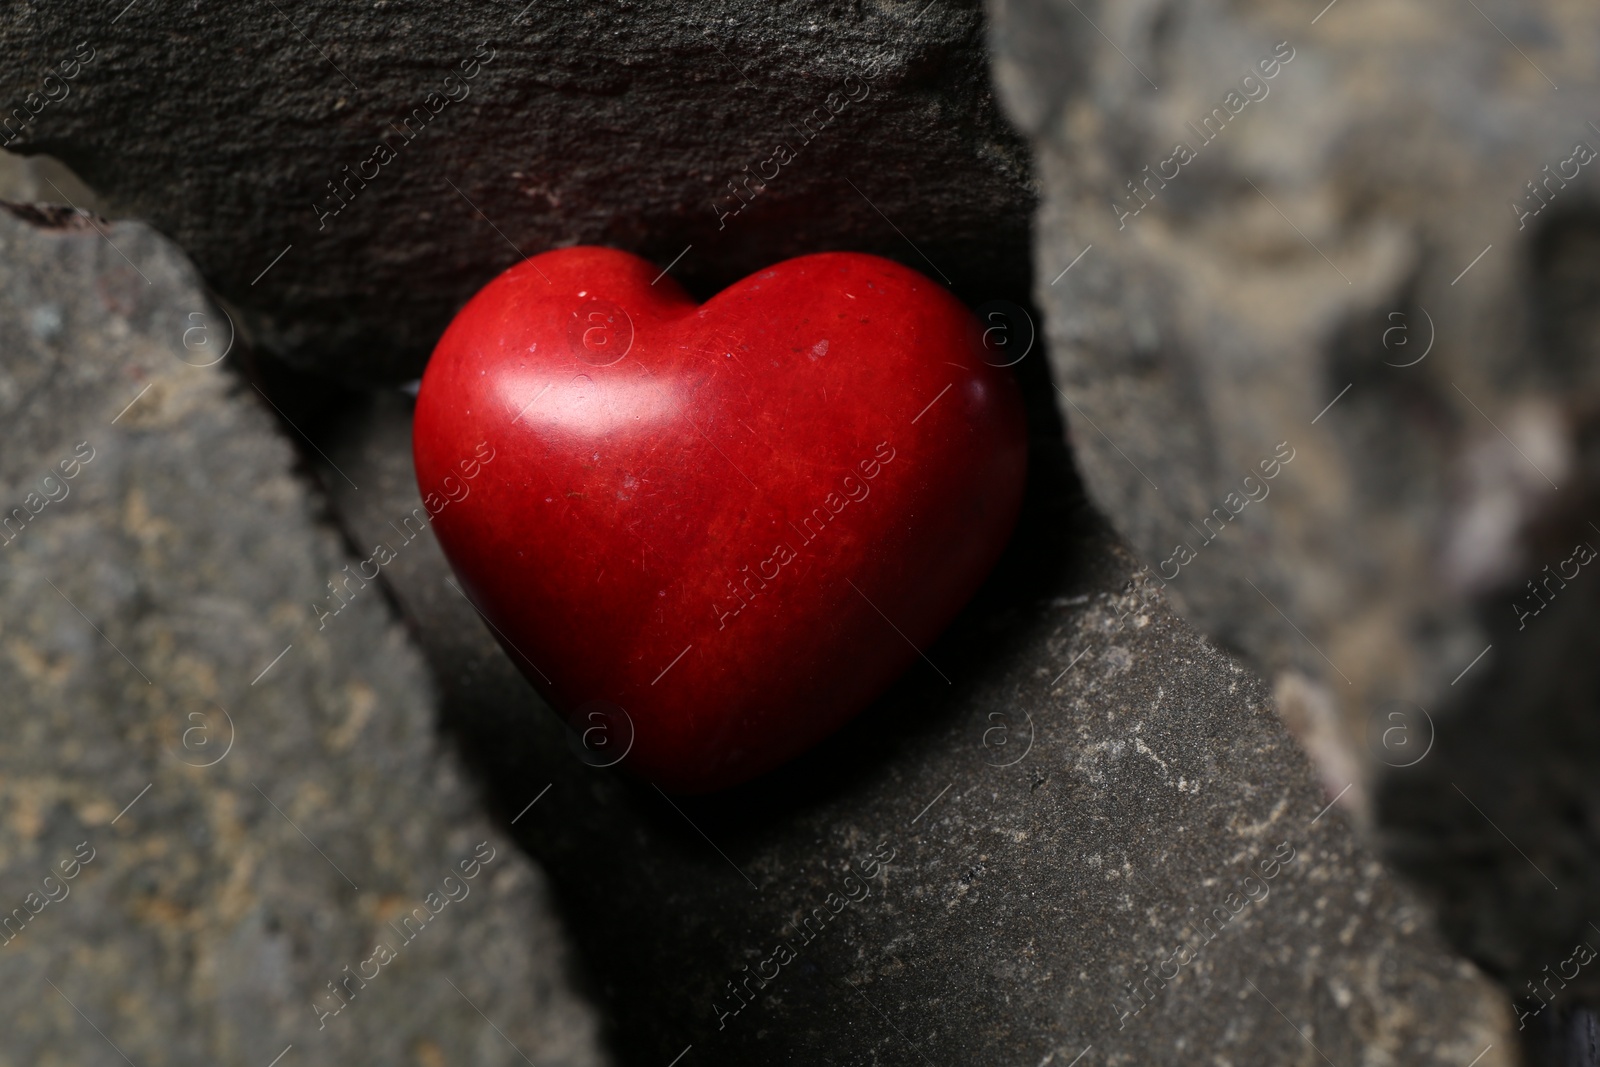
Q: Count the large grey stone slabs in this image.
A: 4